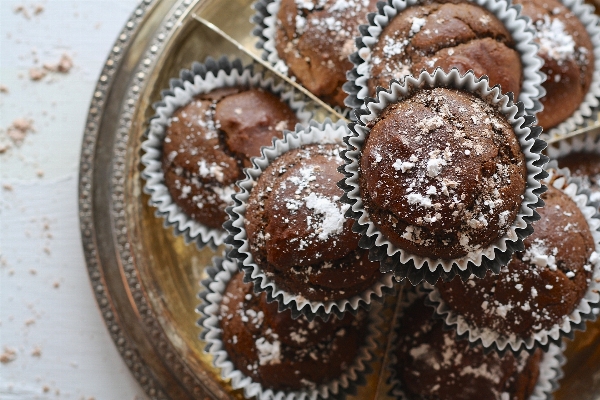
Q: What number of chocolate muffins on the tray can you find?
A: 10